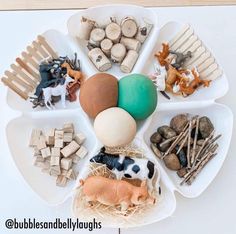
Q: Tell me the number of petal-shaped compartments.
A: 6